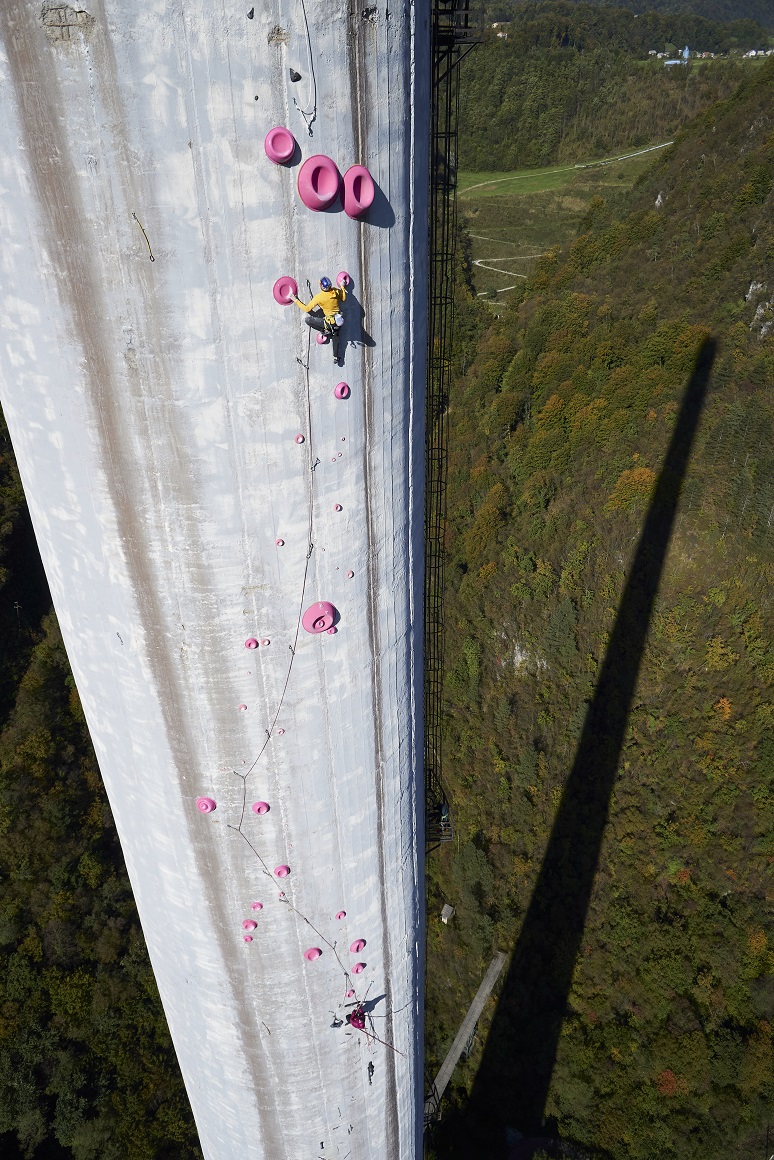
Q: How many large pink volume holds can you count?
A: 5